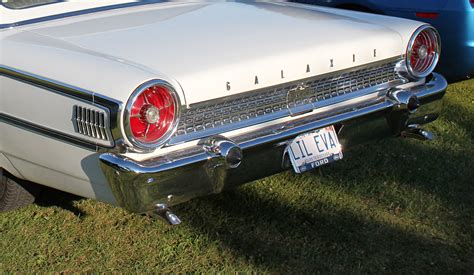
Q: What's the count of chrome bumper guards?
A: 2